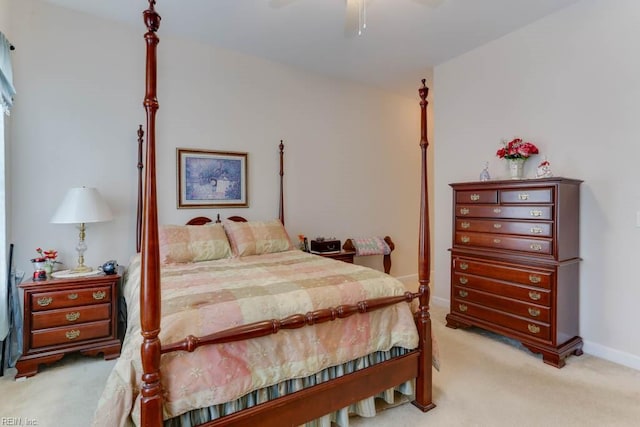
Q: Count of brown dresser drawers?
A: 9